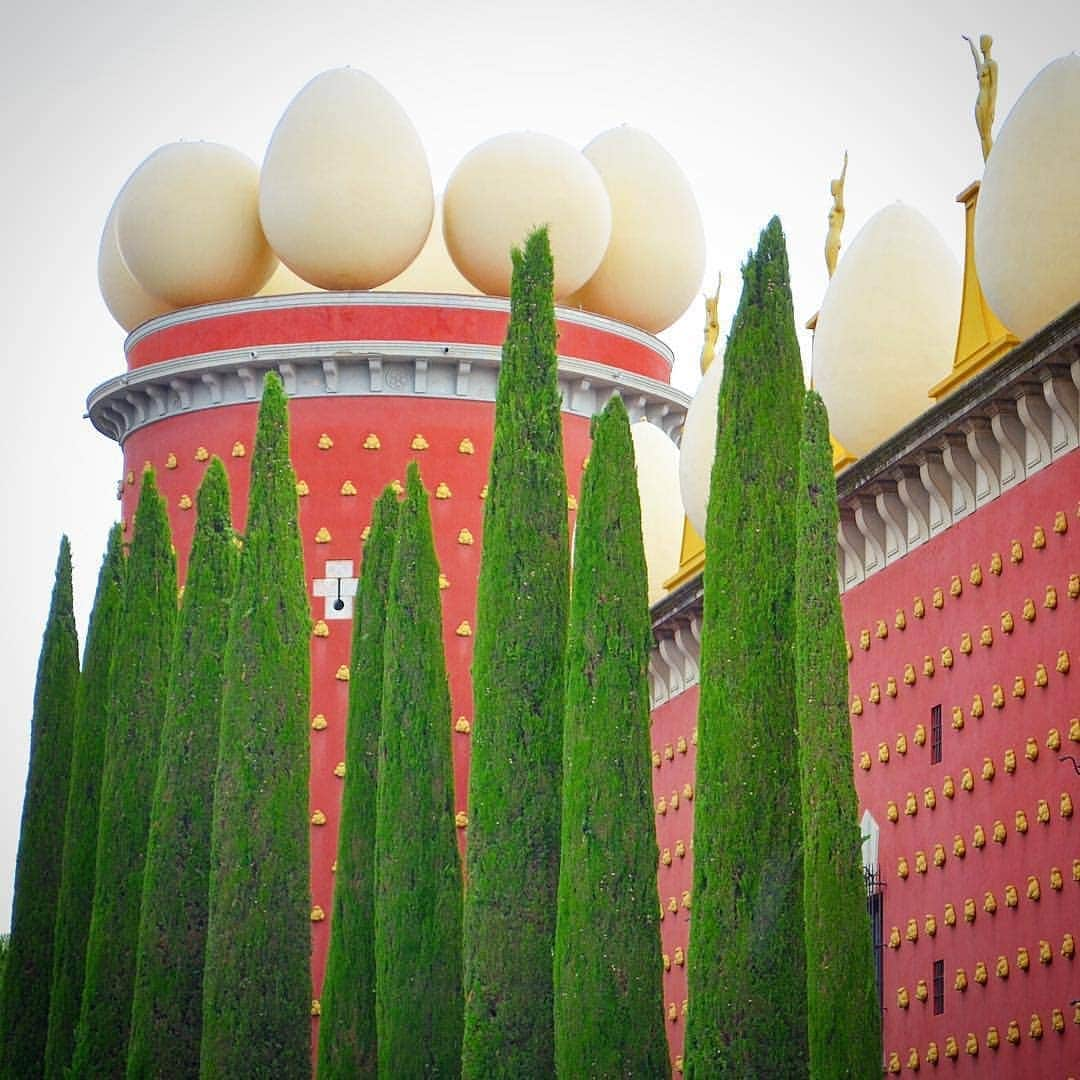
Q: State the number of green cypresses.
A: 11